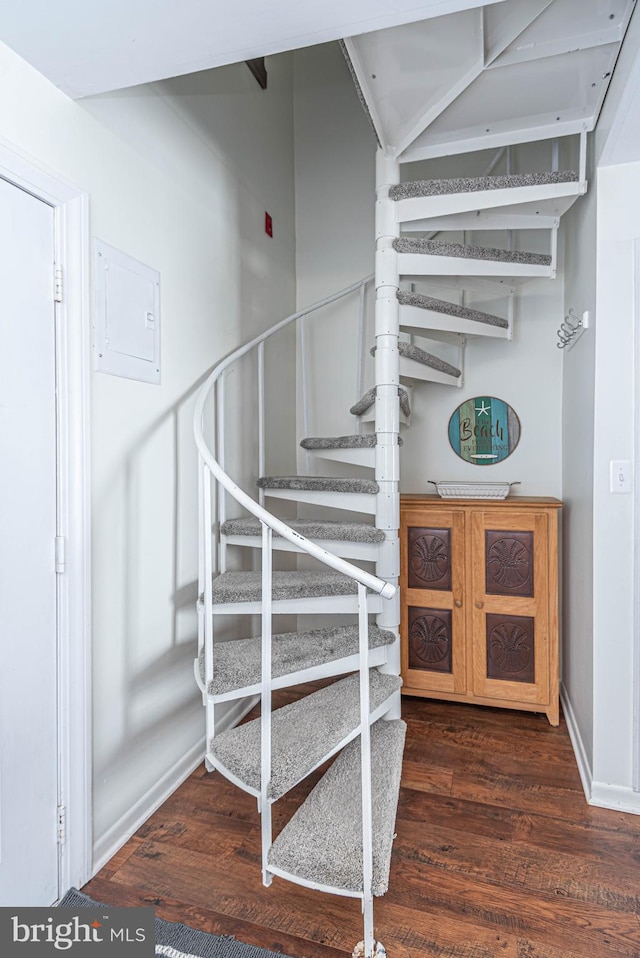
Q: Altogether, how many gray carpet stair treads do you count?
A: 12